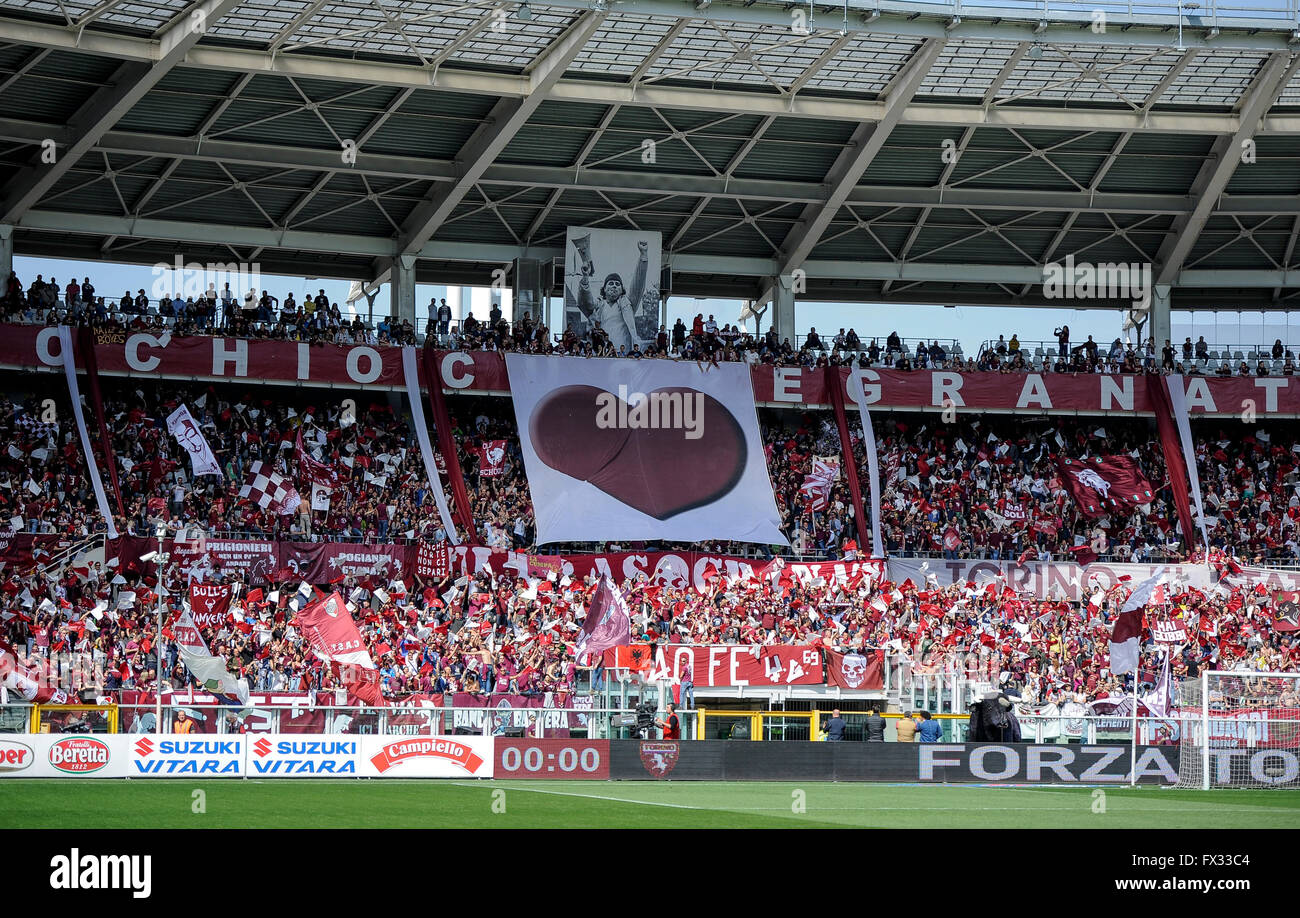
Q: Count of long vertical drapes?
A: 8